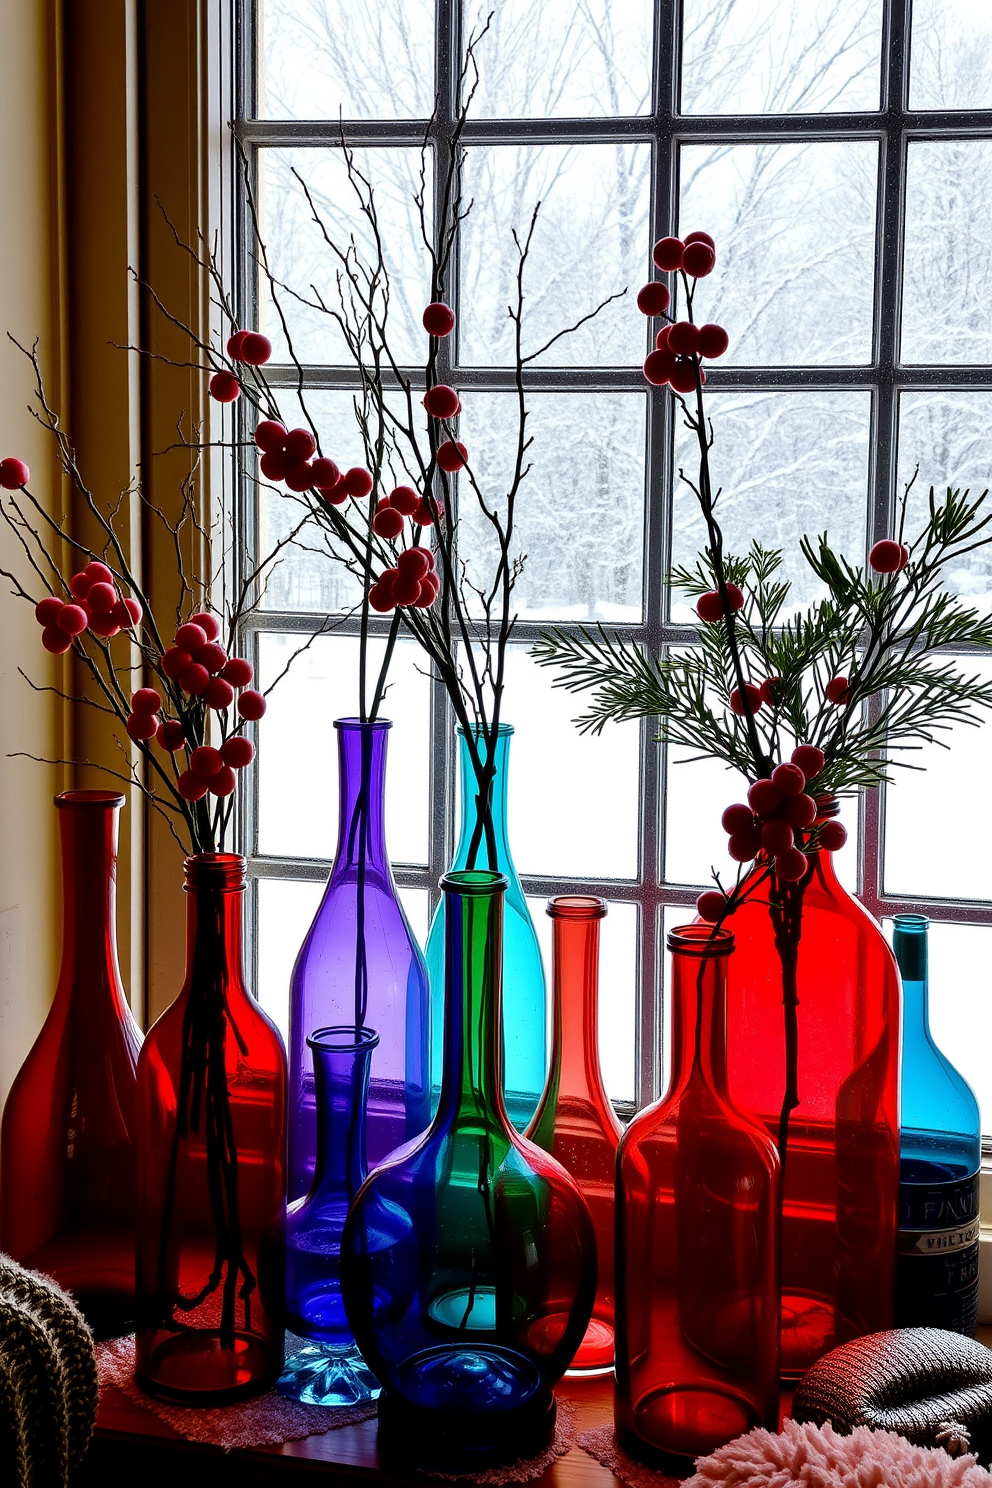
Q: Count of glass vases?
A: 10